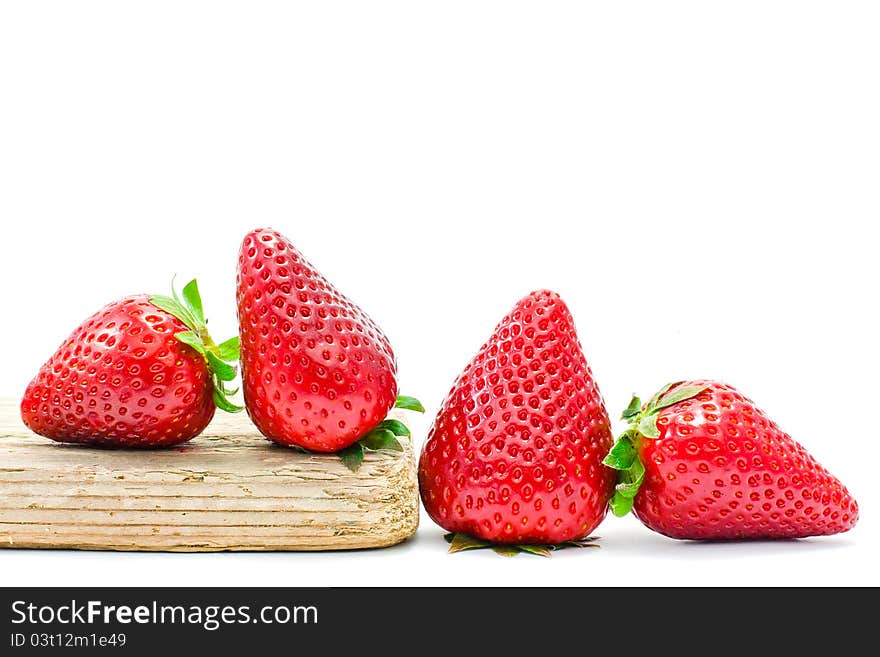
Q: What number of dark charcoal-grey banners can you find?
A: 1